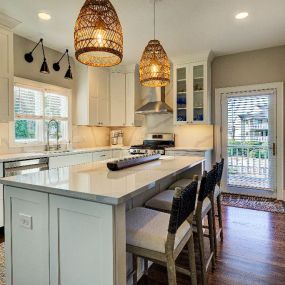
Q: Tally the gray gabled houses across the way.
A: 1